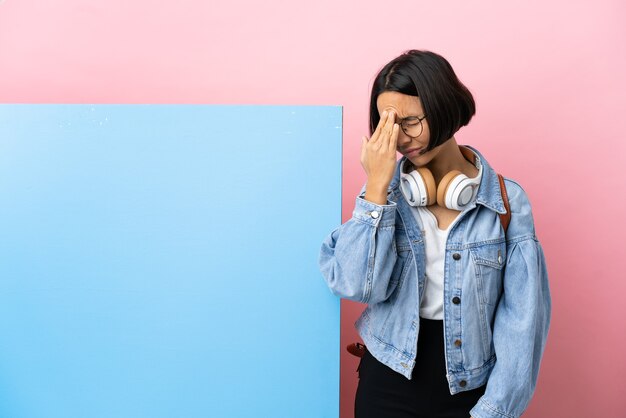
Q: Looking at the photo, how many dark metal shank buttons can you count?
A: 4